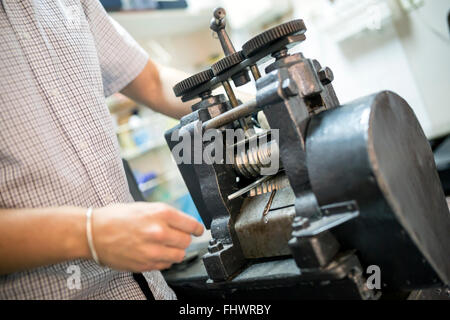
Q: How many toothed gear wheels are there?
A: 3